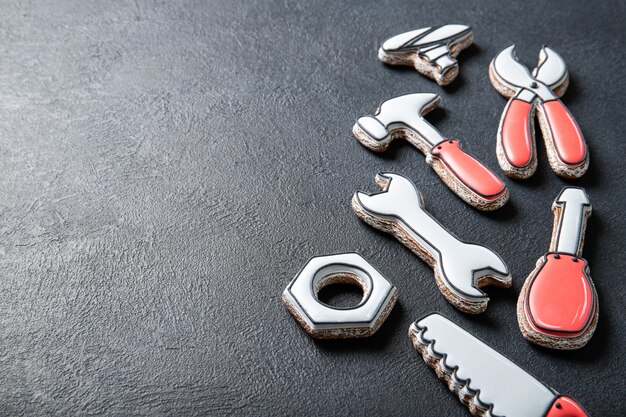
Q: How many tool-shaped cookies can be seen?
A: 7